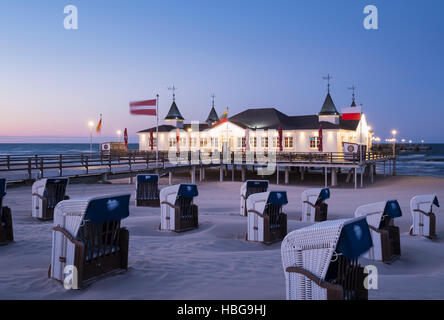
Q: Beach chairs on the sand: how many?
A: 11